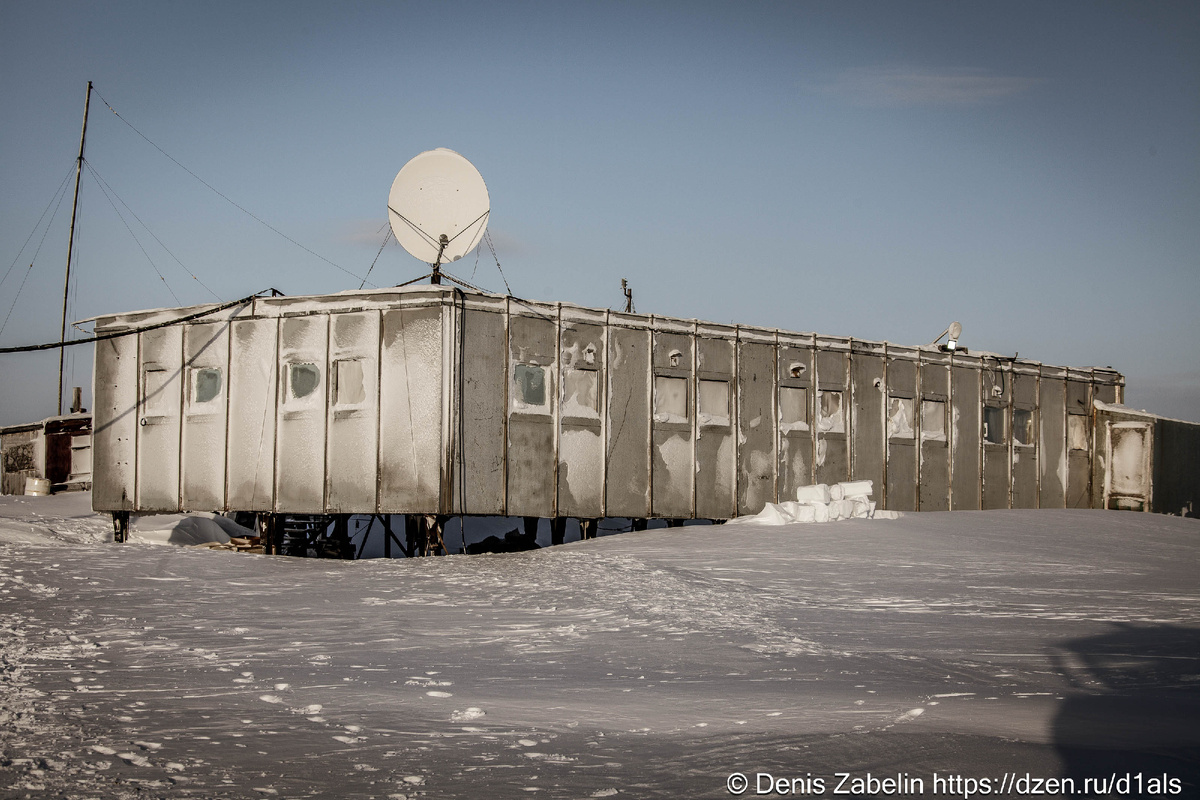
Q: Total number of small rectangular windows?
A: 15